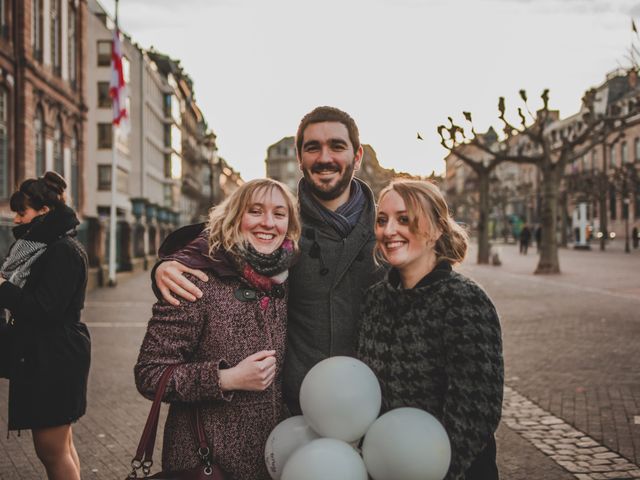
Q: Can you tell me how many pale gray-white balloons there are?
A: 4